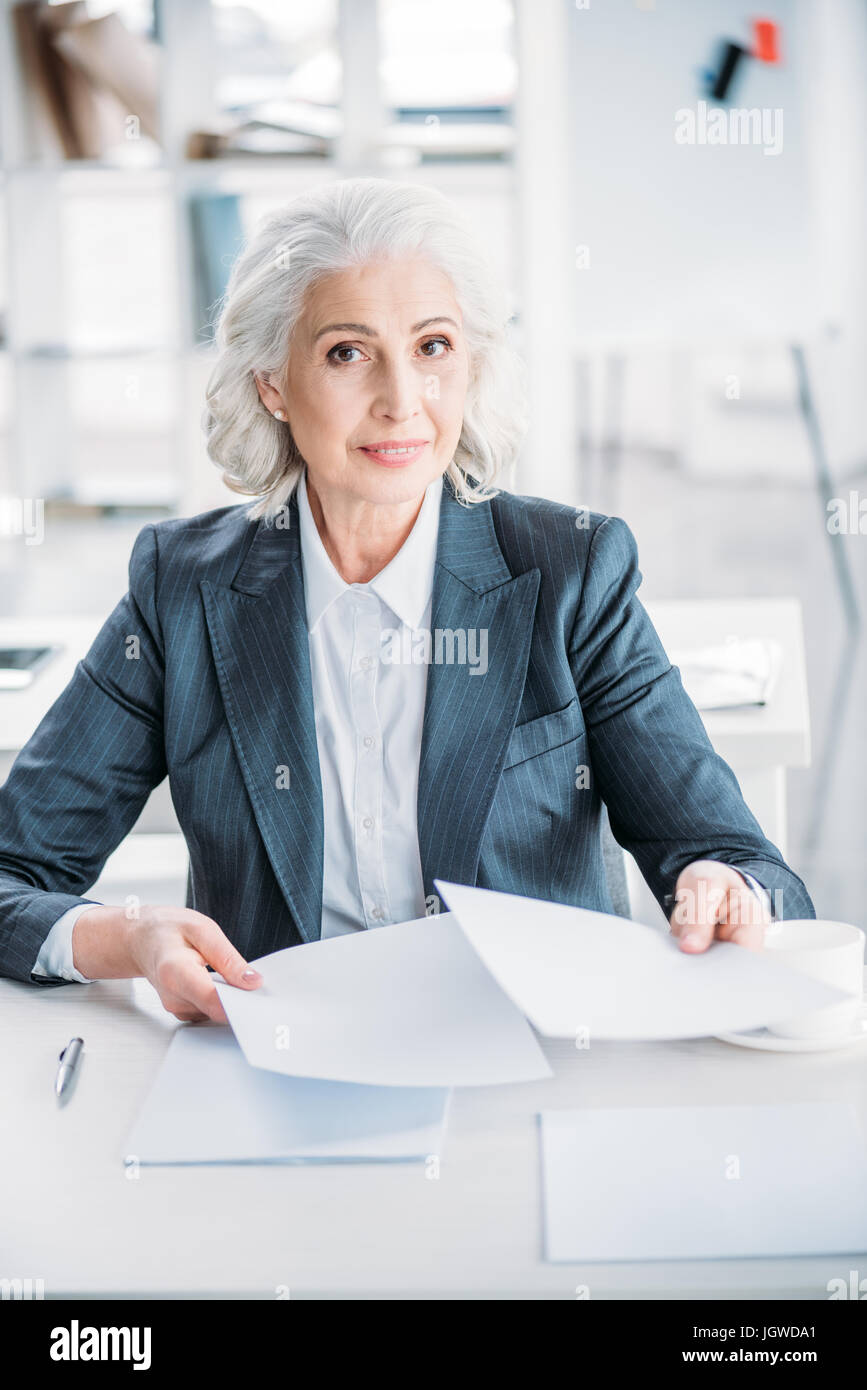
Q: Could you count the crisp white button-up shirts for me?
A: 1